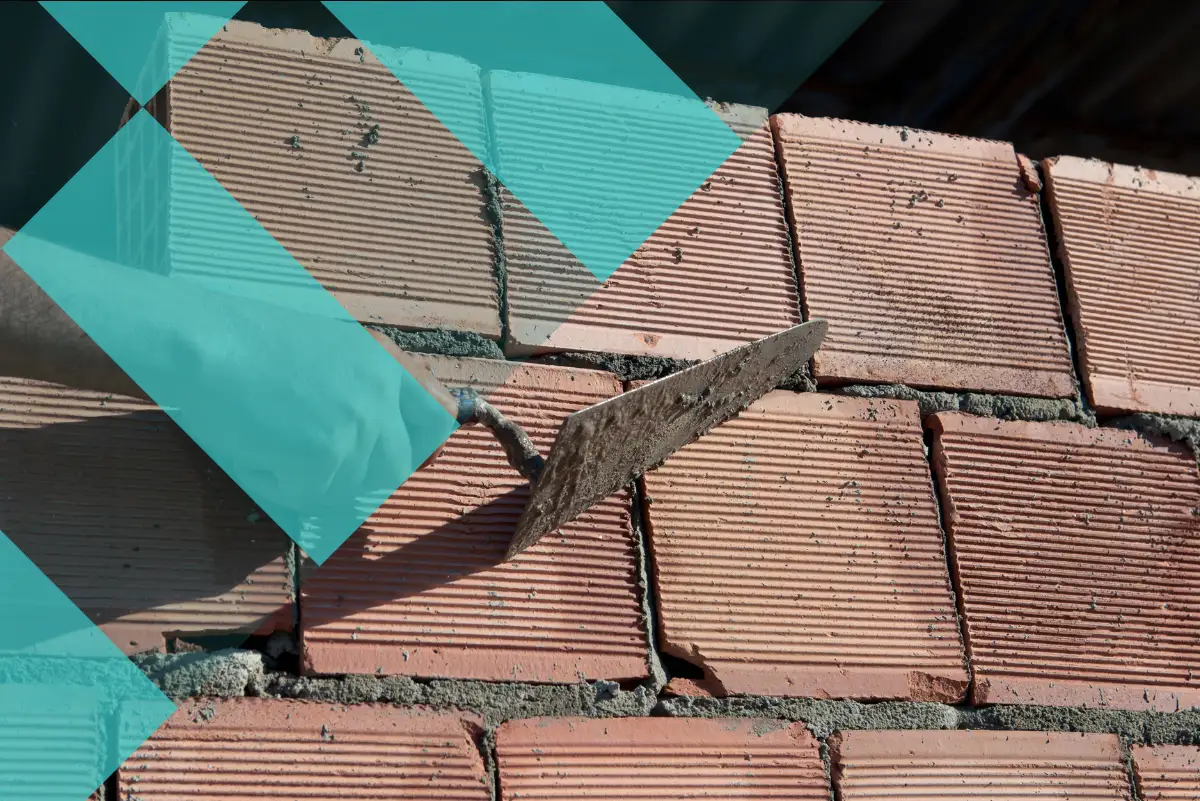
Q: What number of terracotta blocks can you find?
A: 13